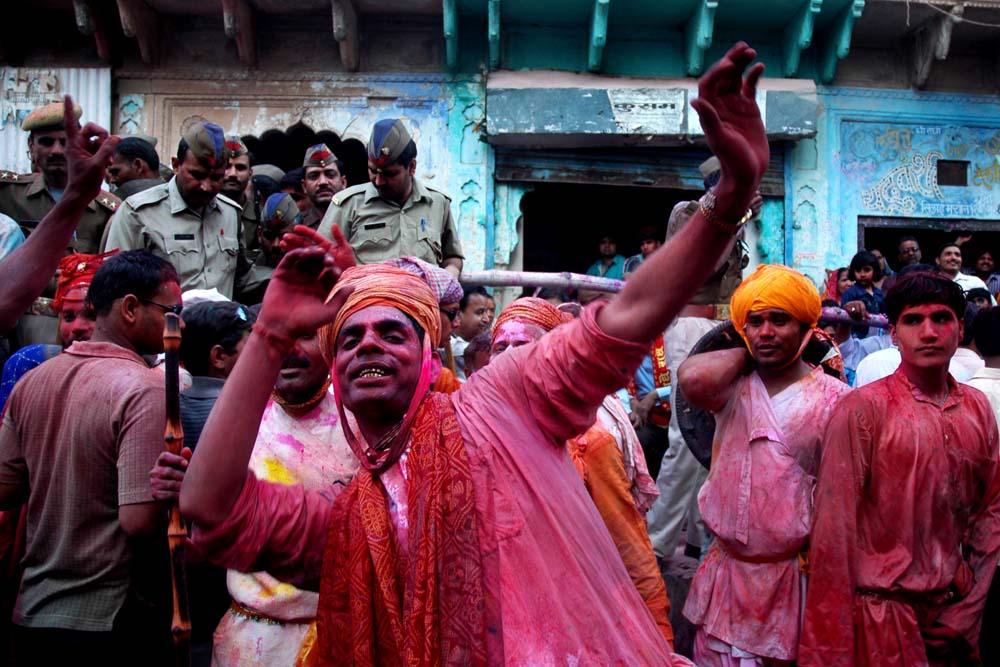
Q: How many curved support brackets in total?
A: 11